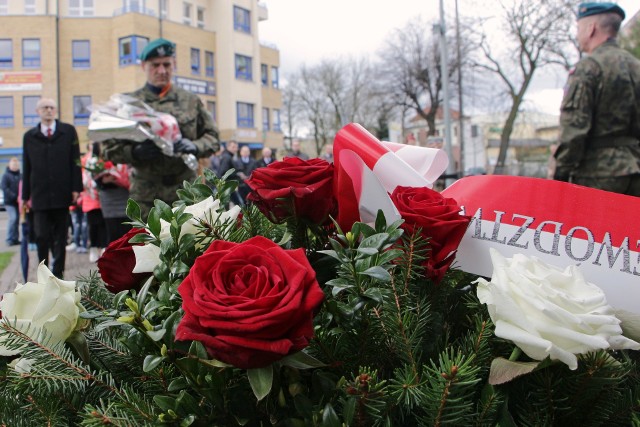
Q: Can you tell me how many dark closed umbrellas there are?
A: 1